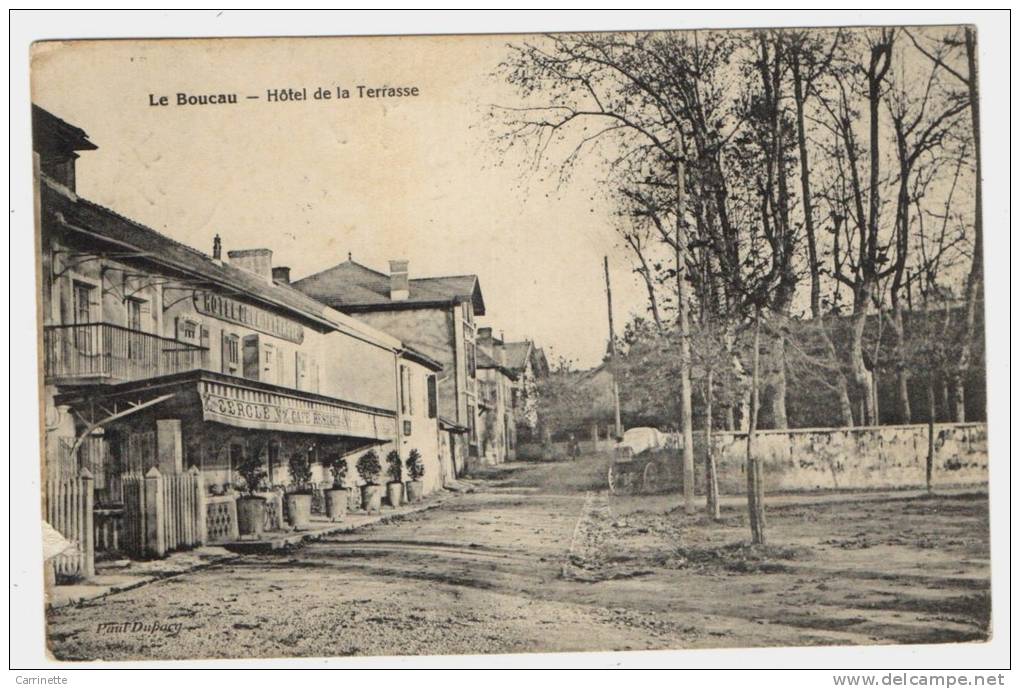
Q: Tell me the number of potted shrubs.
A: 6